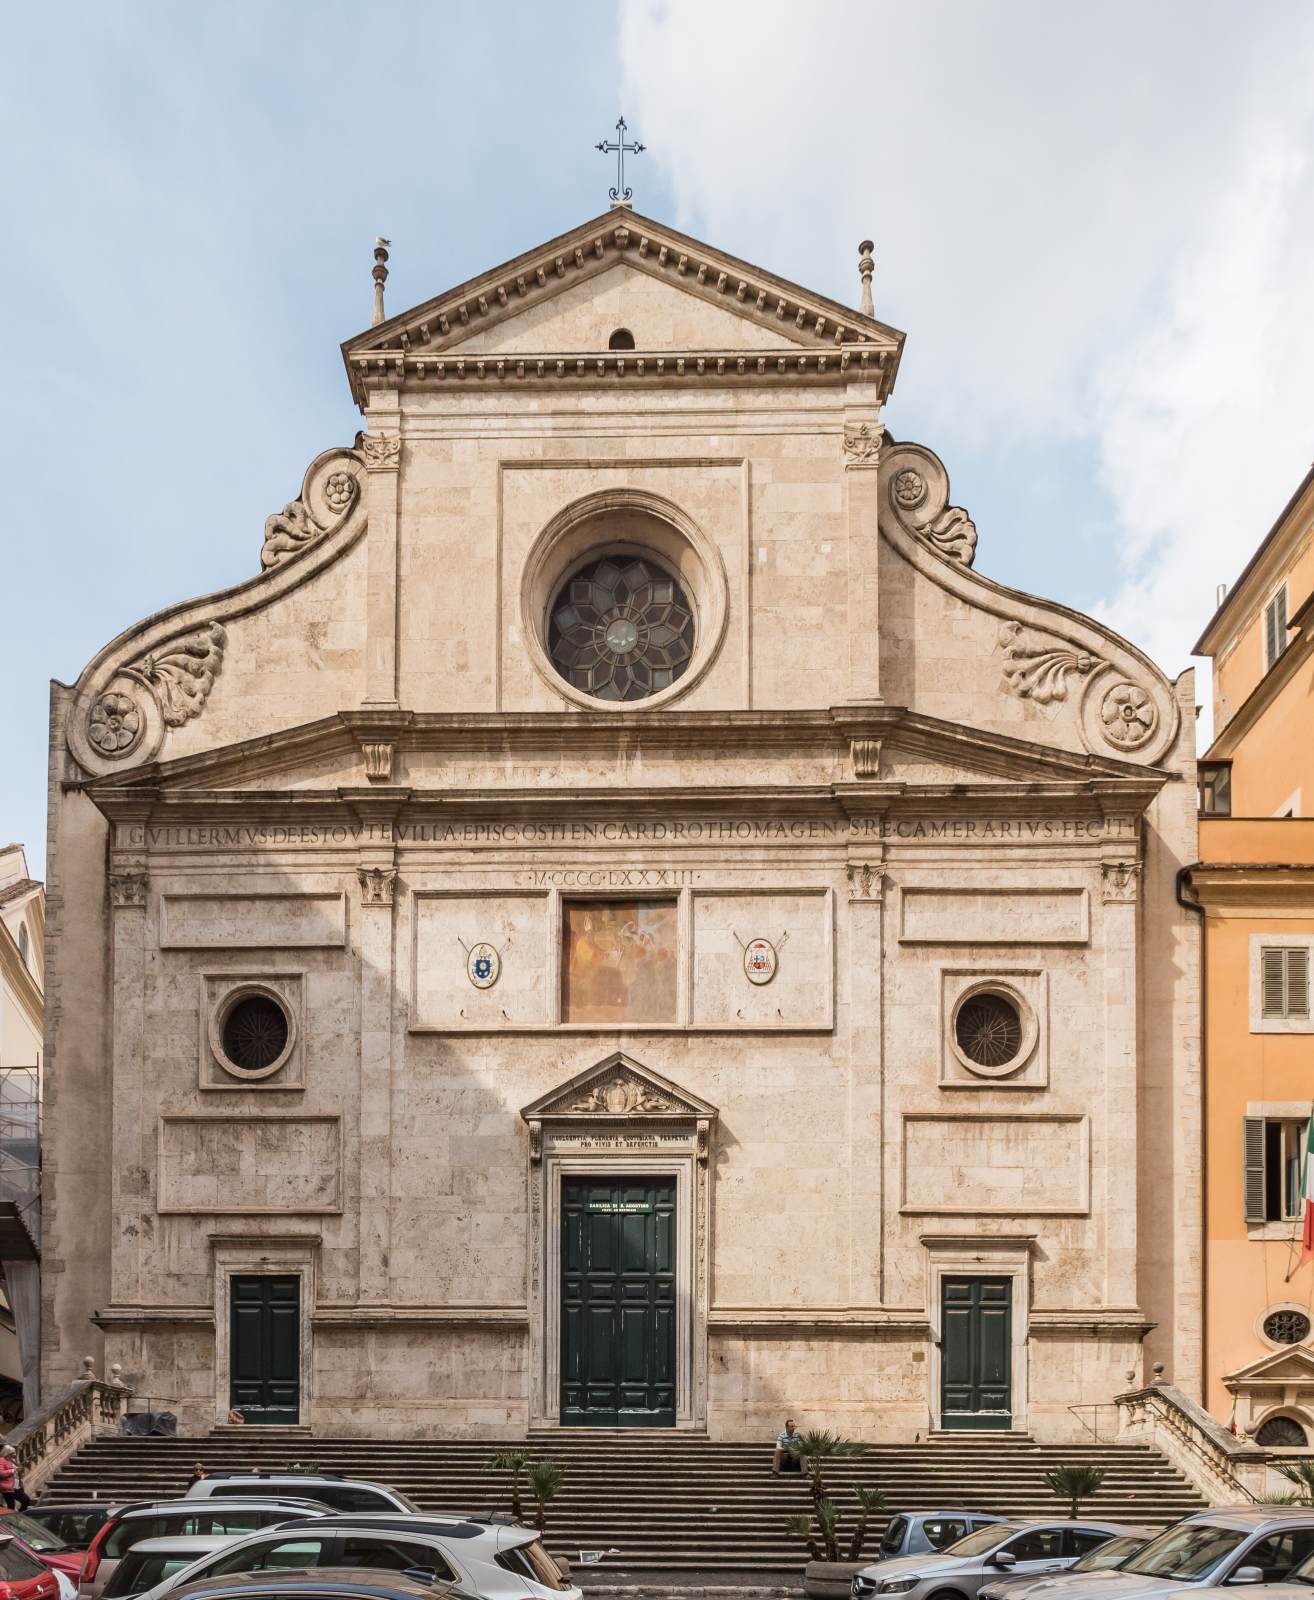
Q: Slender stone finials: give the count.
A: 2